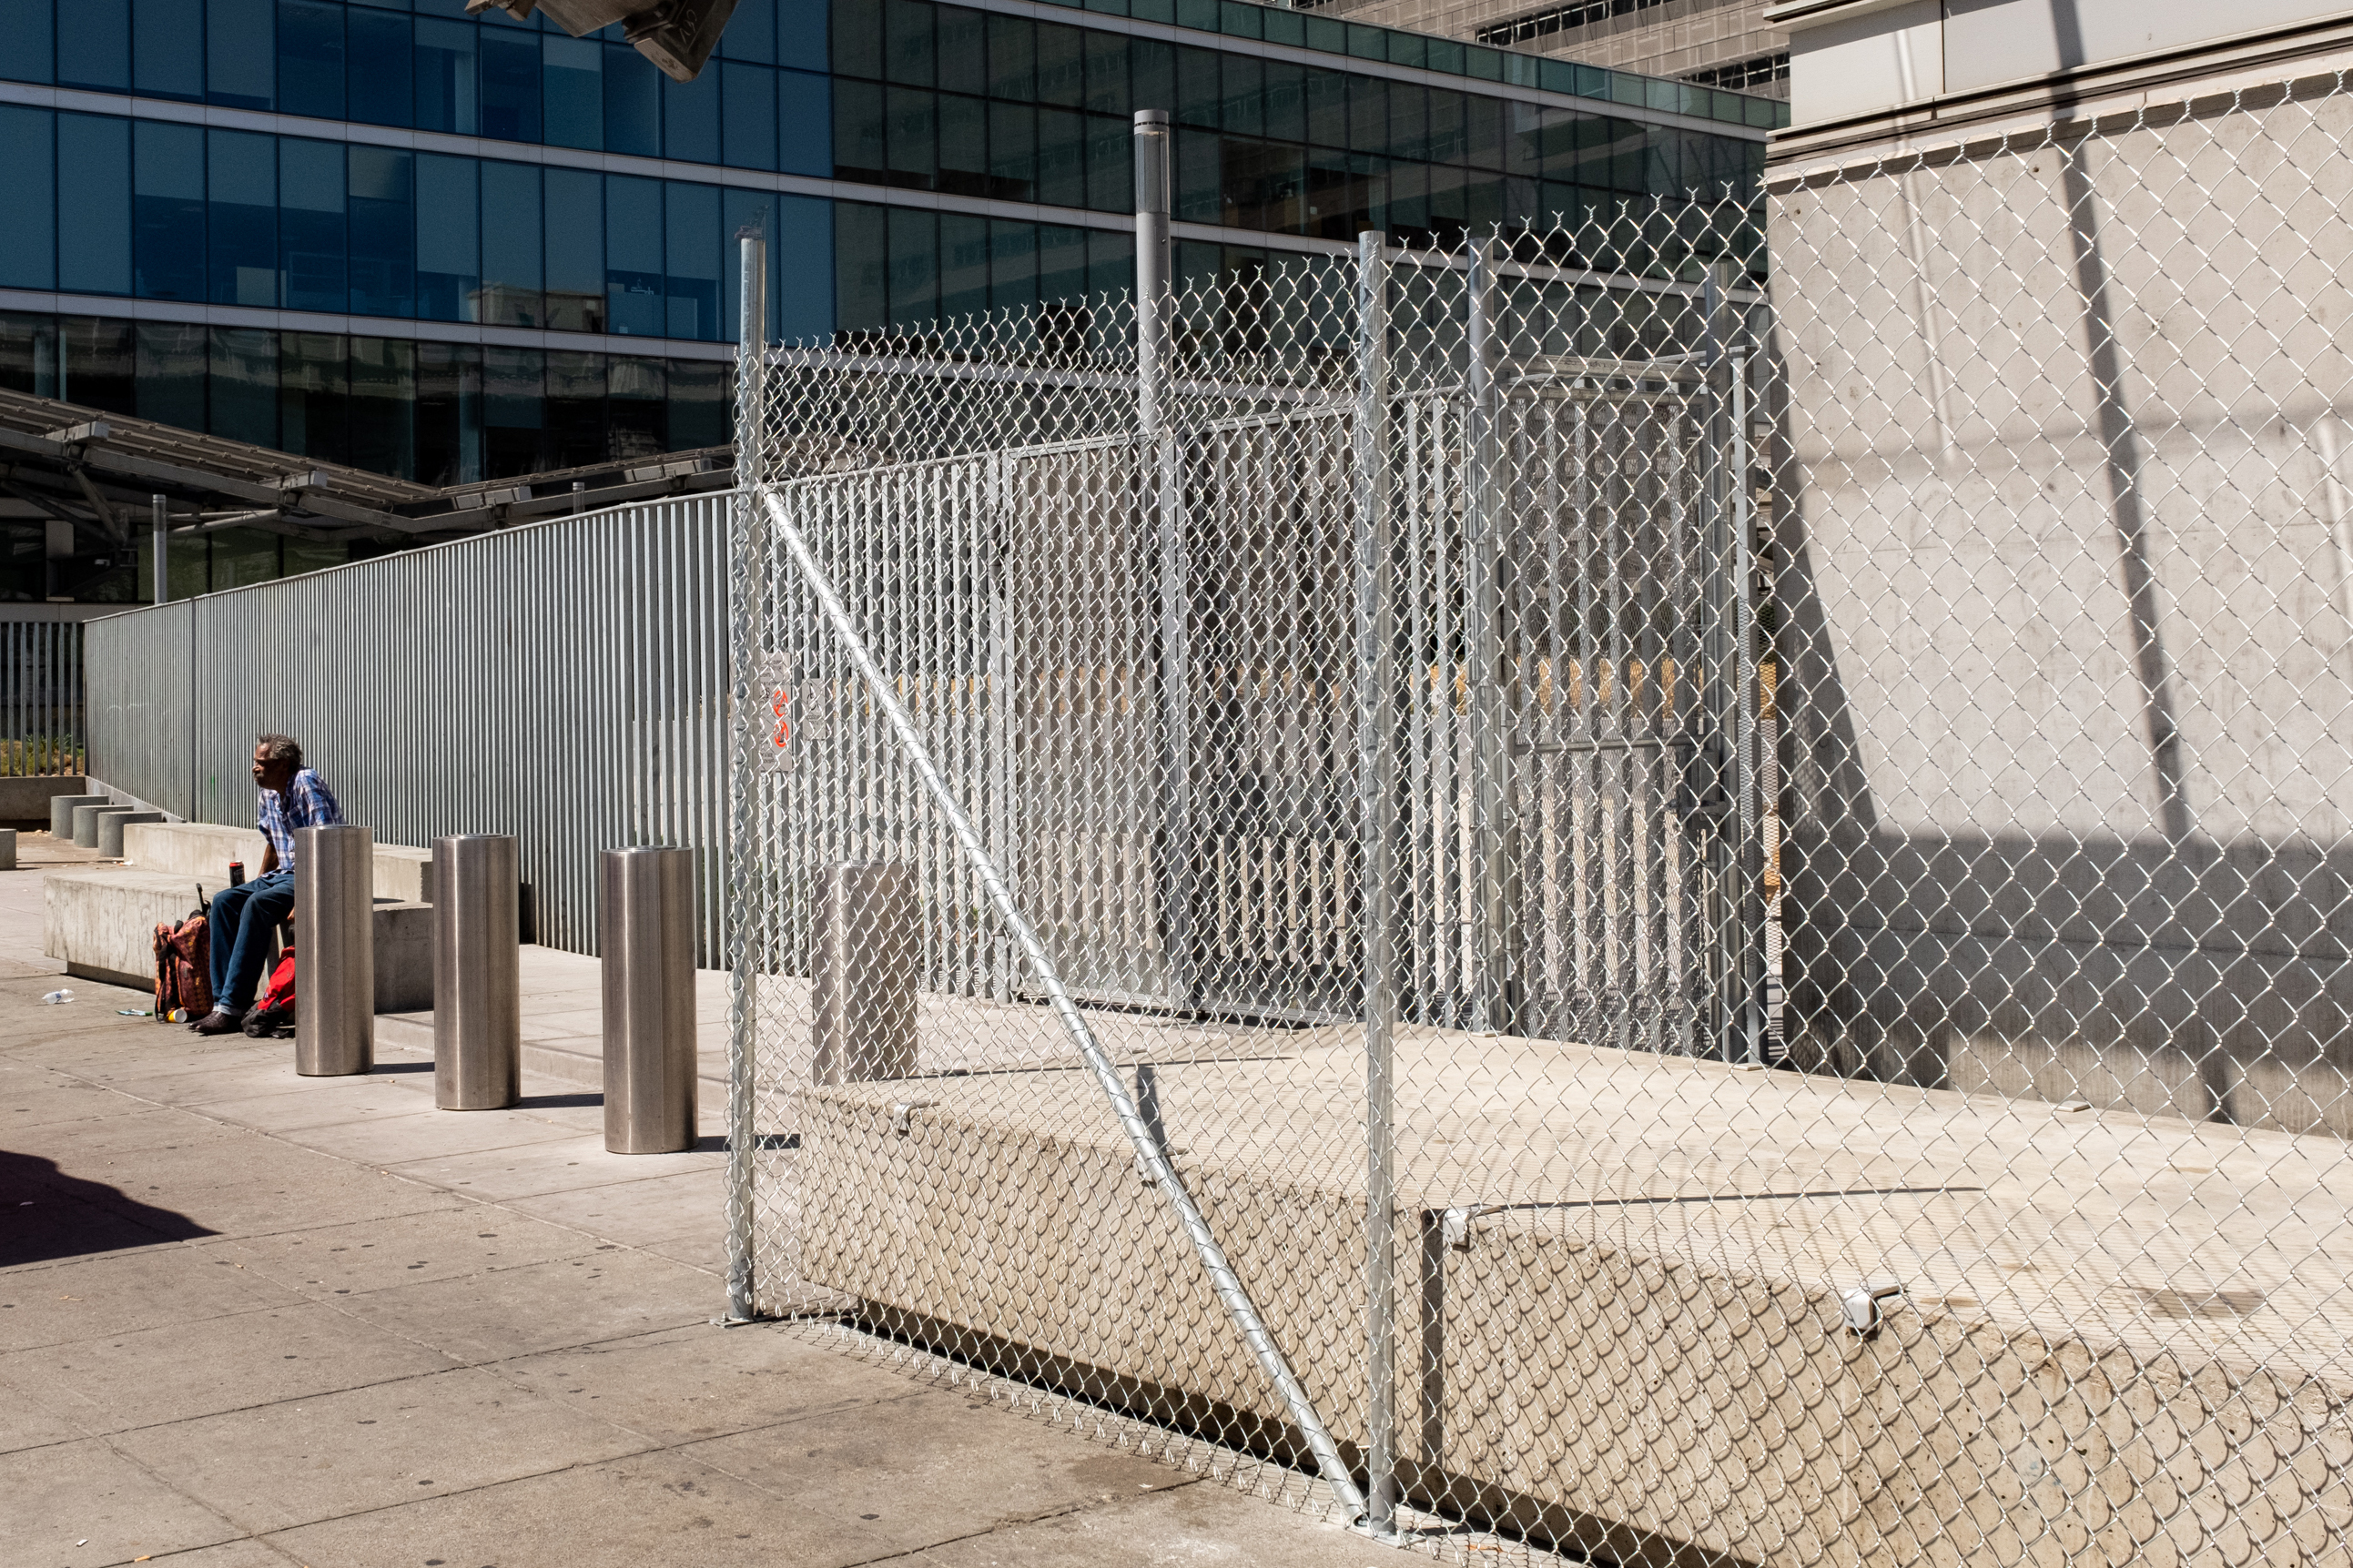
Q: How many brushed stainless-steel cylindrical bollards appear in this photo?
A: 4